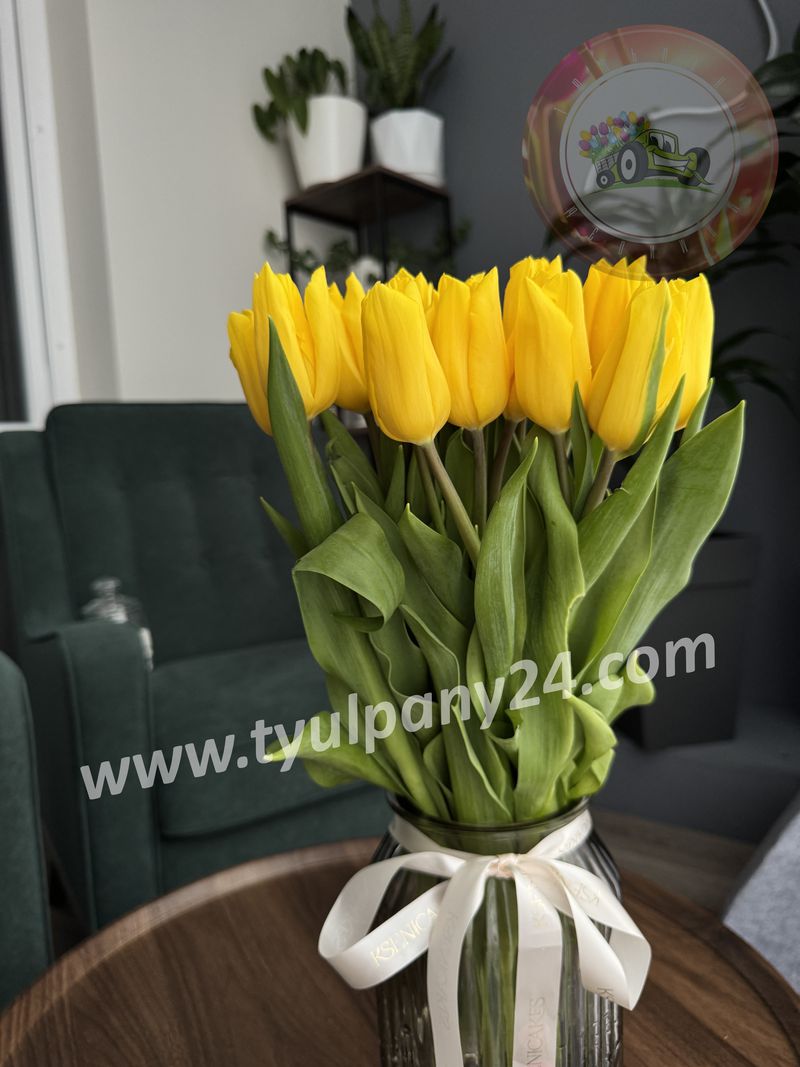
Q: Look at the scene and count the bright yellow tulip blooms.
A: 11